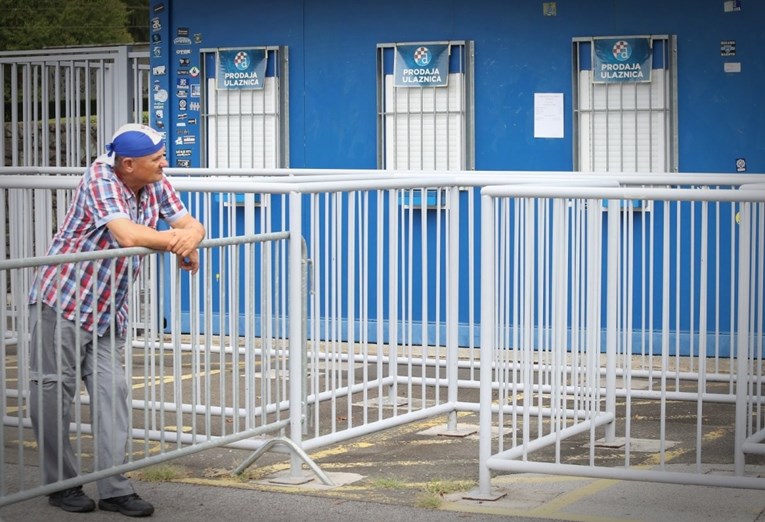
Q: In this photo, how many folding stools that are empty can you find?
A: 0